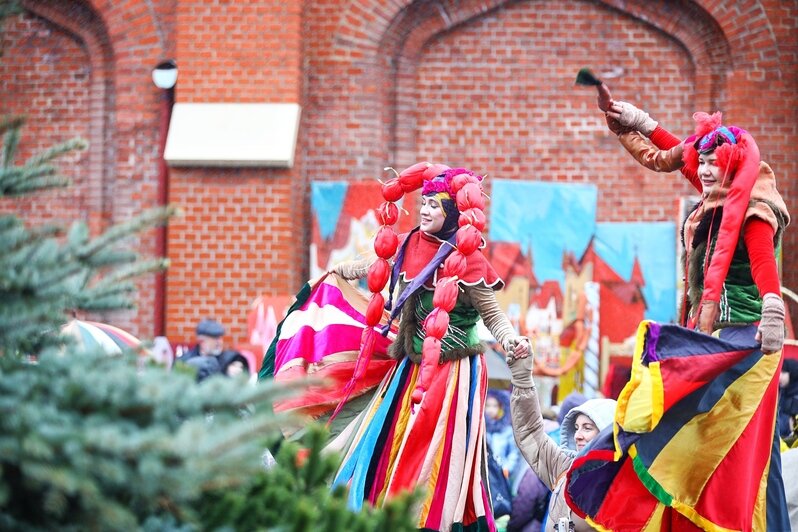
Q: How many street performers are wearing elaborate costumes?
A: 2